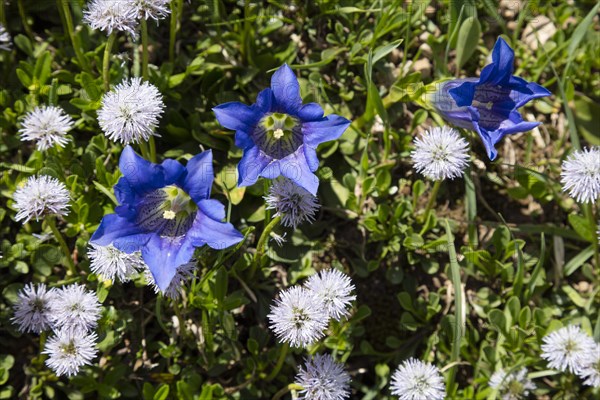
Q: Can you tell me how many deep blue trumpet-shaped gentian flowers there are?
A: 3